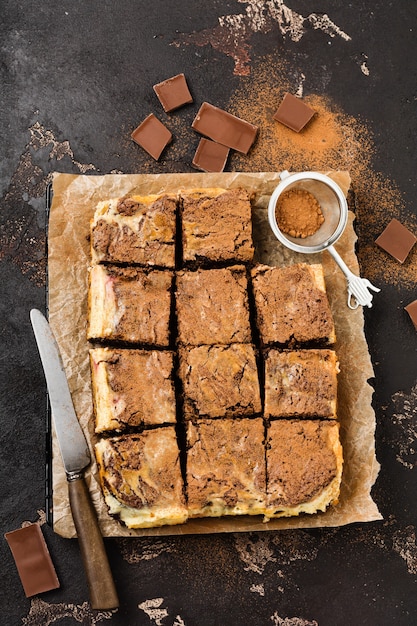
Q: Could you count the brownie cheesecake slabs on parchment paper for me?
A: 11